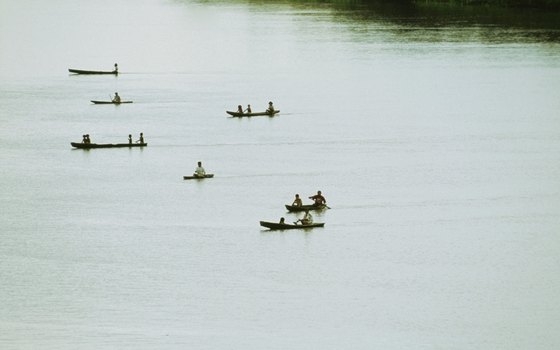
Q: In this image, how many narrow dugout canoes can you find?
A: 7